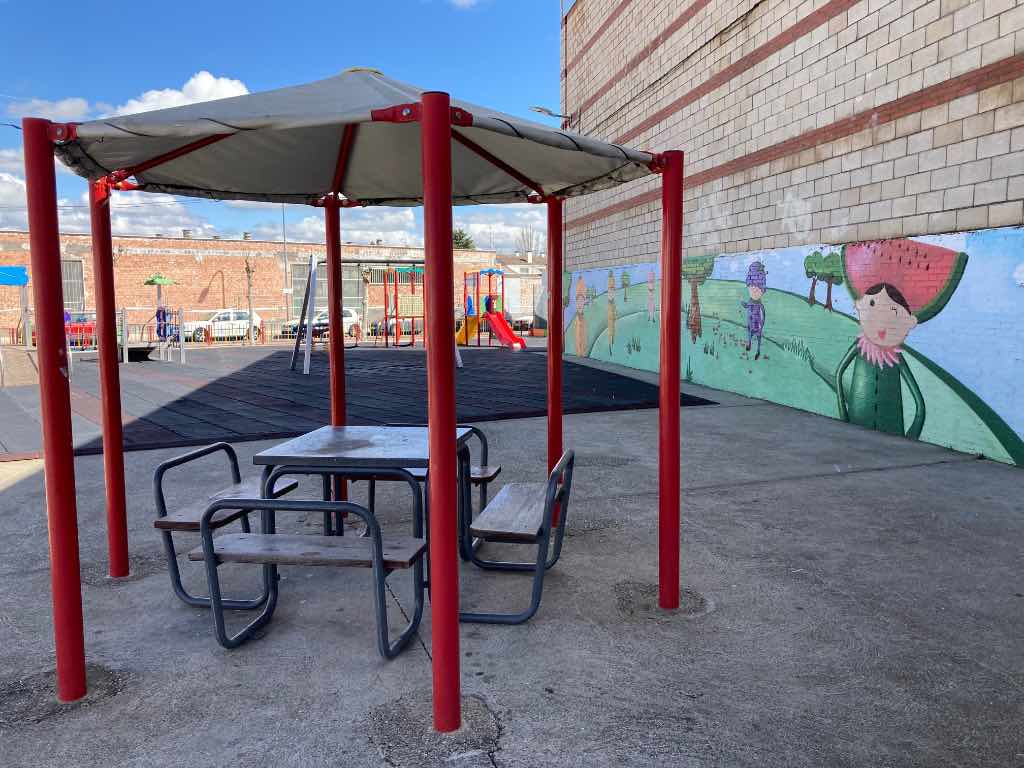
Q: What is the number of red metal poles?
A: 6